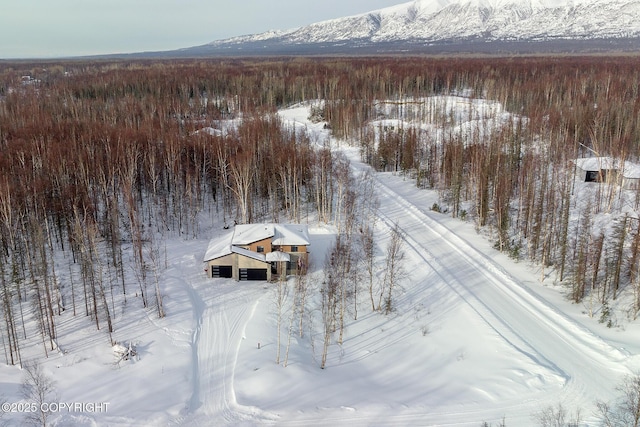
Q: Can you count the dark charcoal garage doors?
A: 2